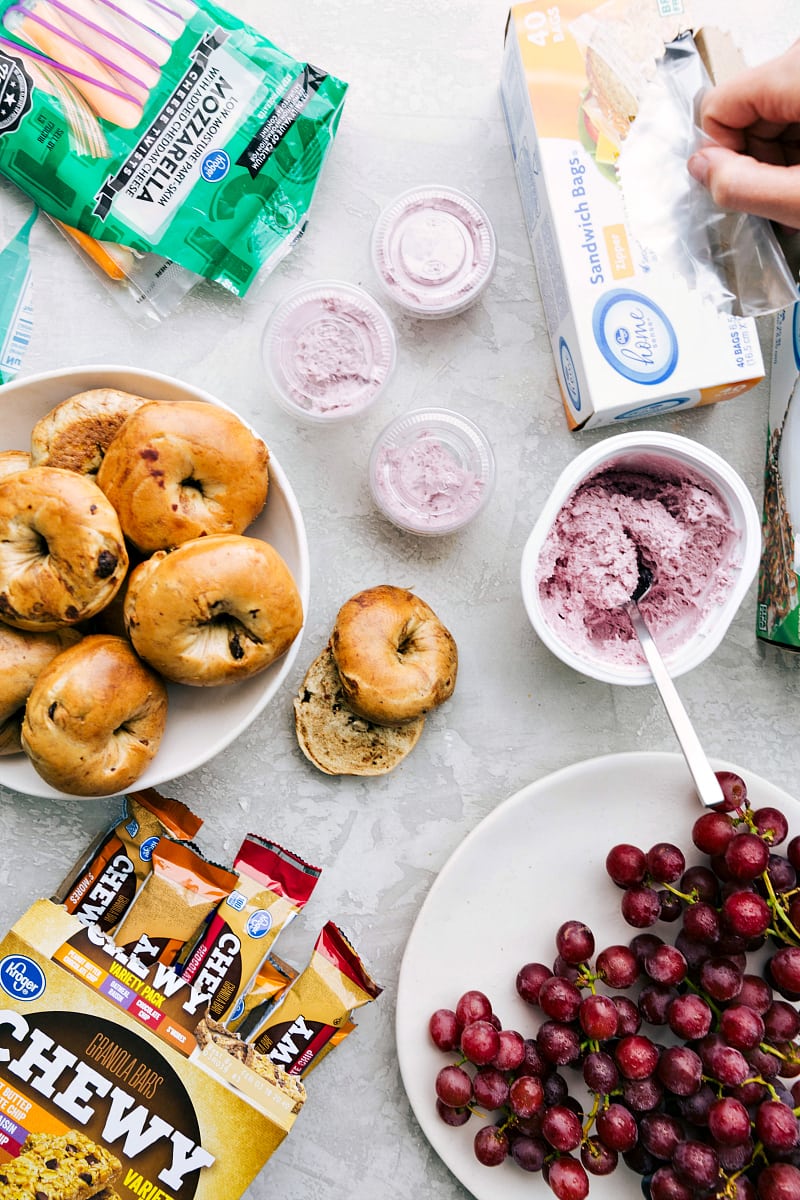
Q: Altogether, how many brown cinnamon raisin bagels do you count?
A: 8